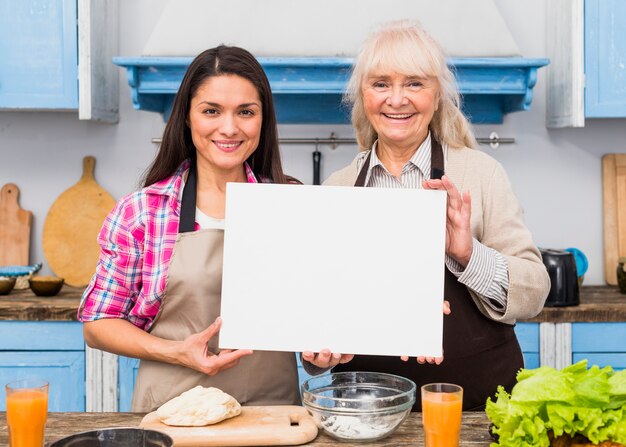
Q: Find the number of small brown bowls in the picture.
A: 2